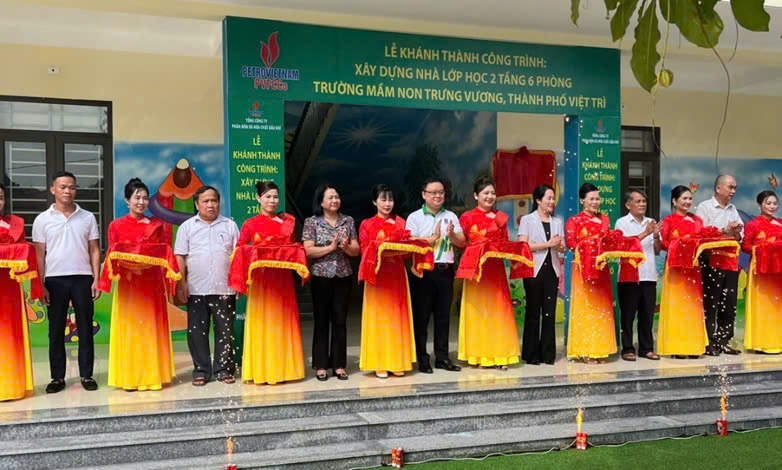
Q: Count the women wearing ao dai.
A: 8